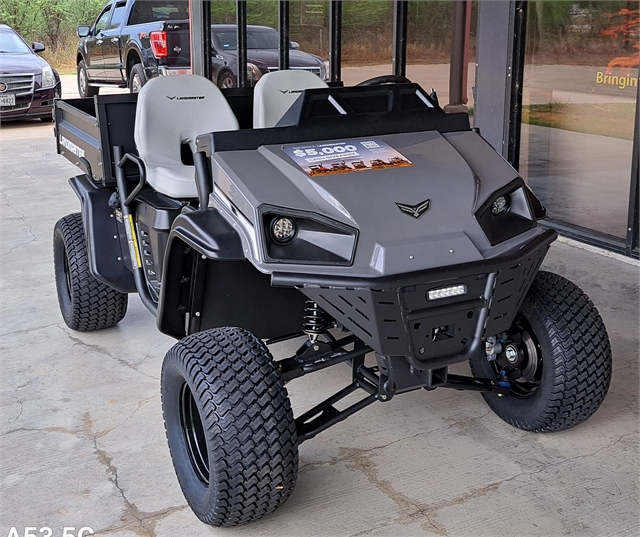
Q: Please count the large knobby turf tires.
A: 3